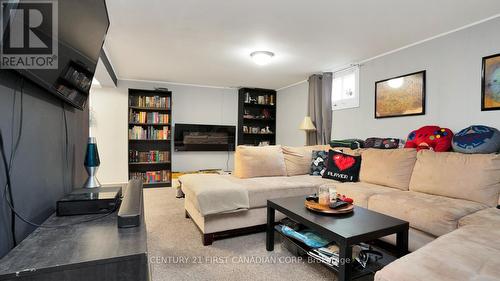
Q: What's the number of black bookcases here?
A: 2